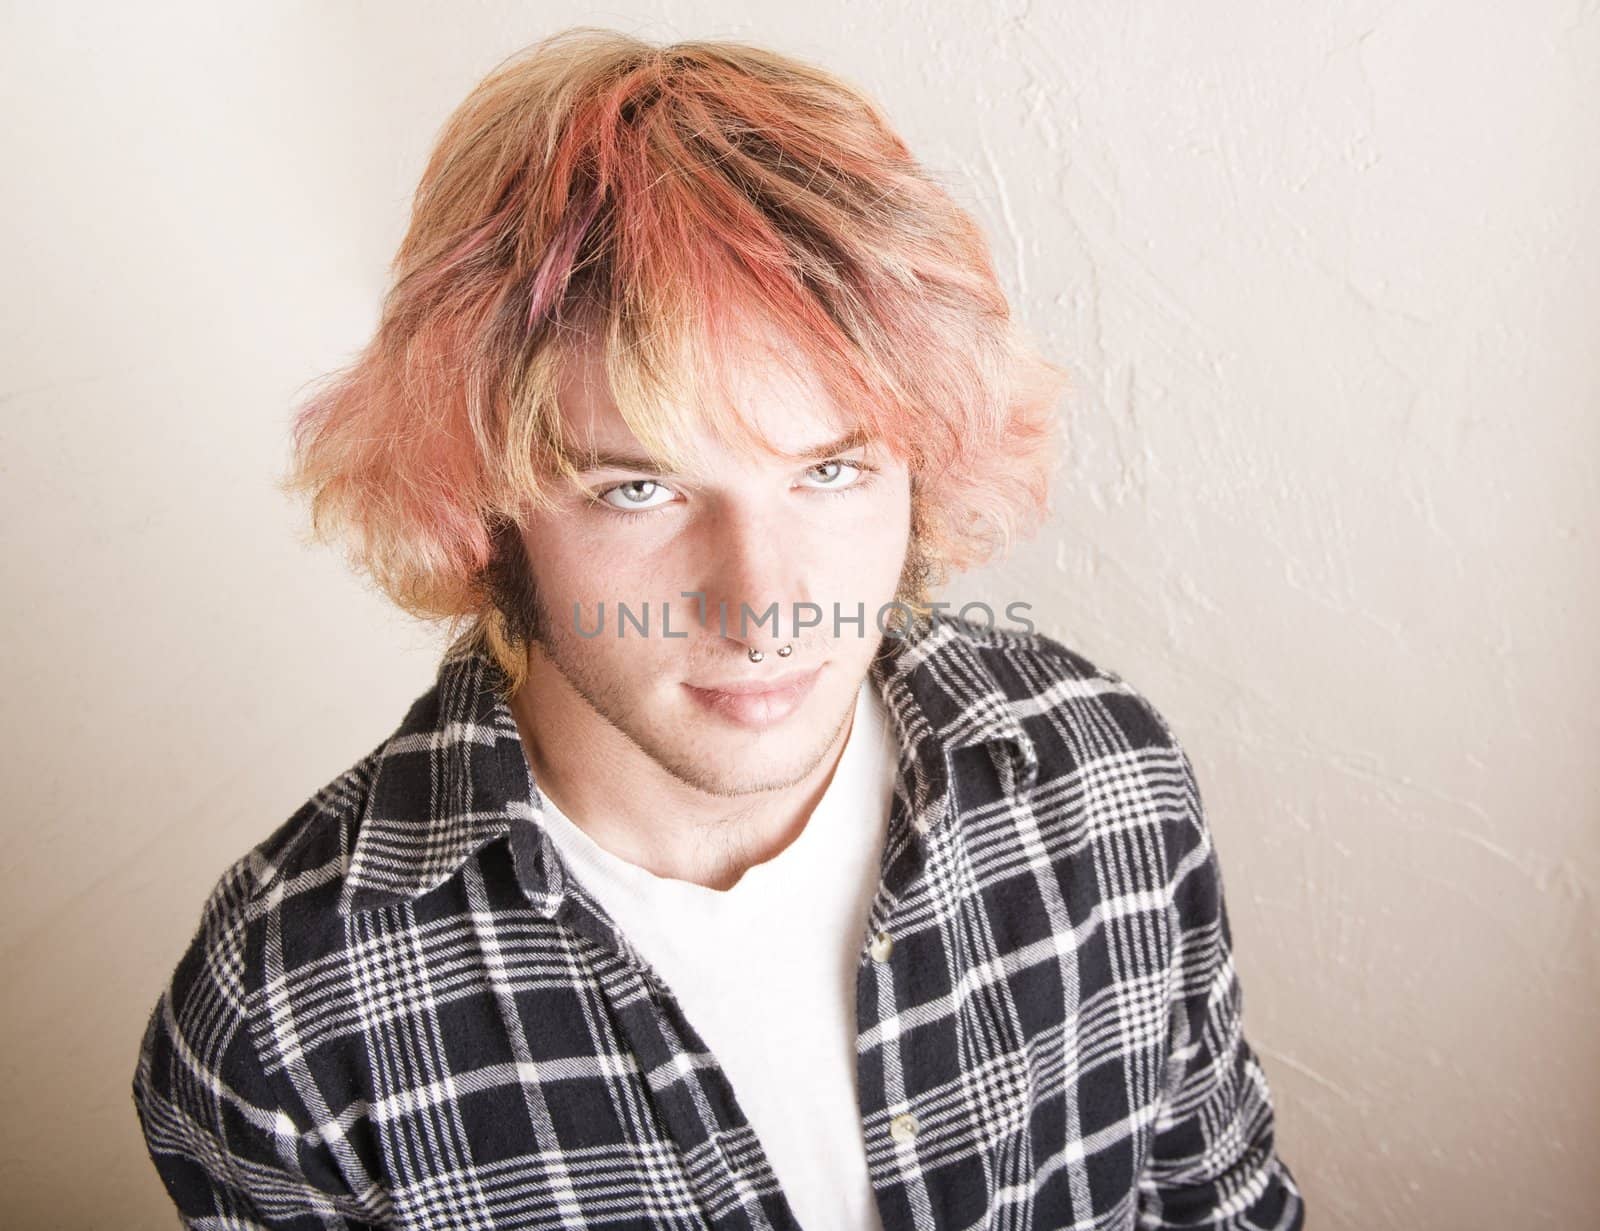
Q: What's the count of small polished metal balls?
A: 2